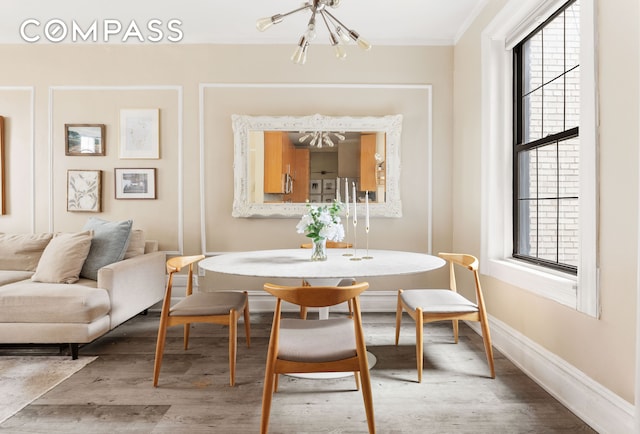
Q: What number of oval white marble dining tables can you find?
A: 1